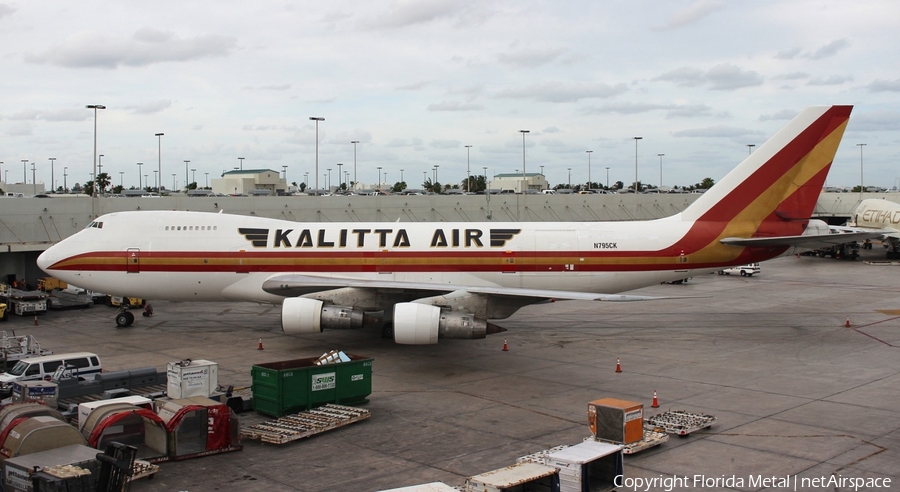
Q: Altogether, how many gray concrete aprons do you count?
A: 1